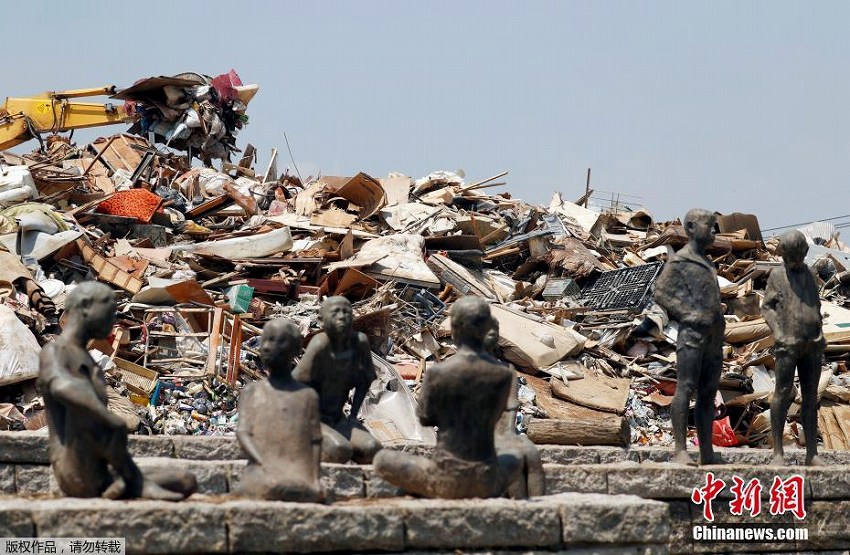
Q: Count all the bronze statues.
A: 7